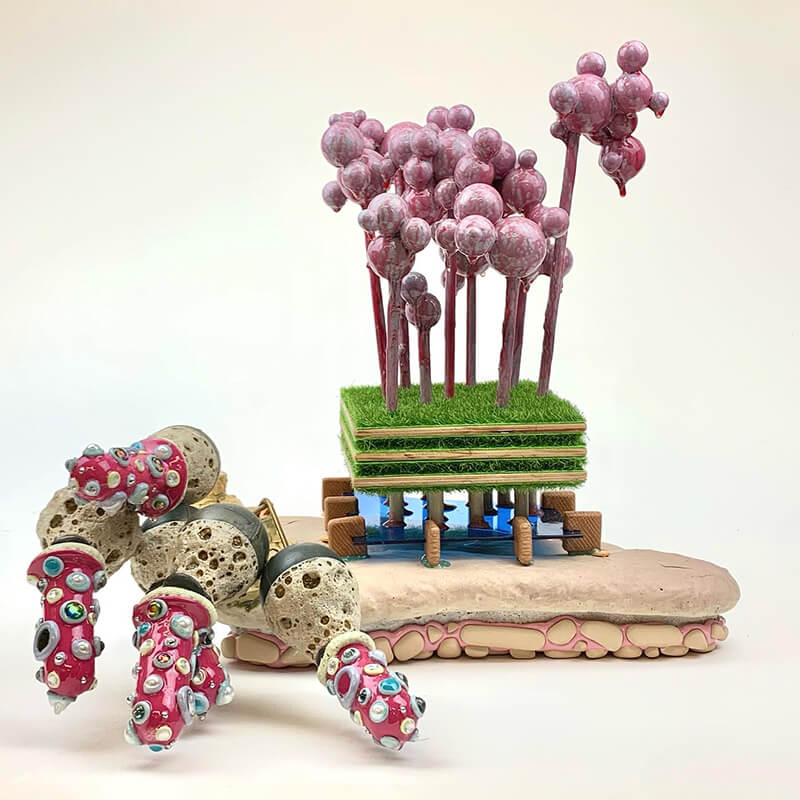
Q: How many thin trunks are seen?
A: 9